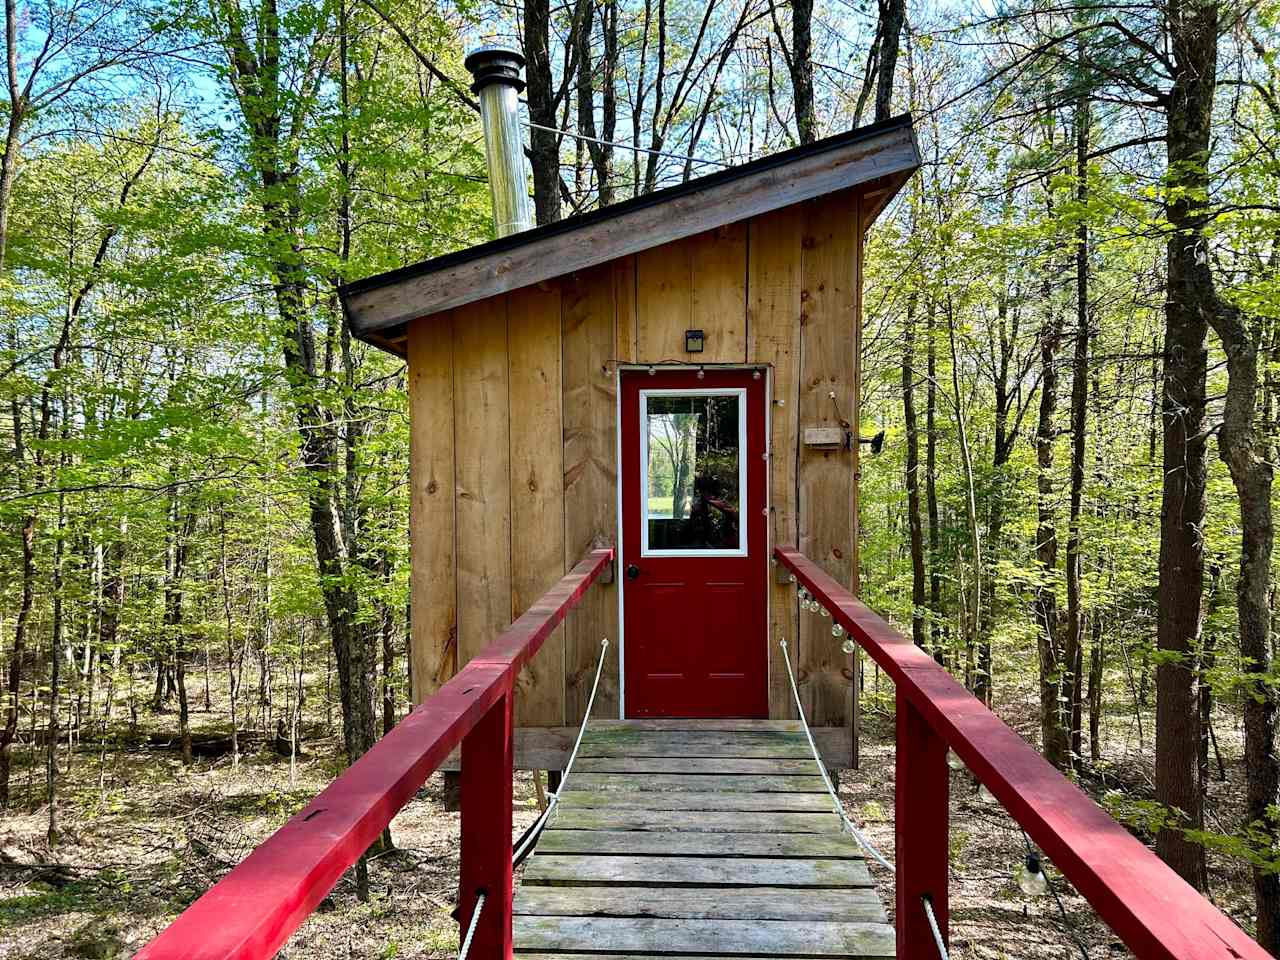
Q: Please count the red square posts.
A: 2